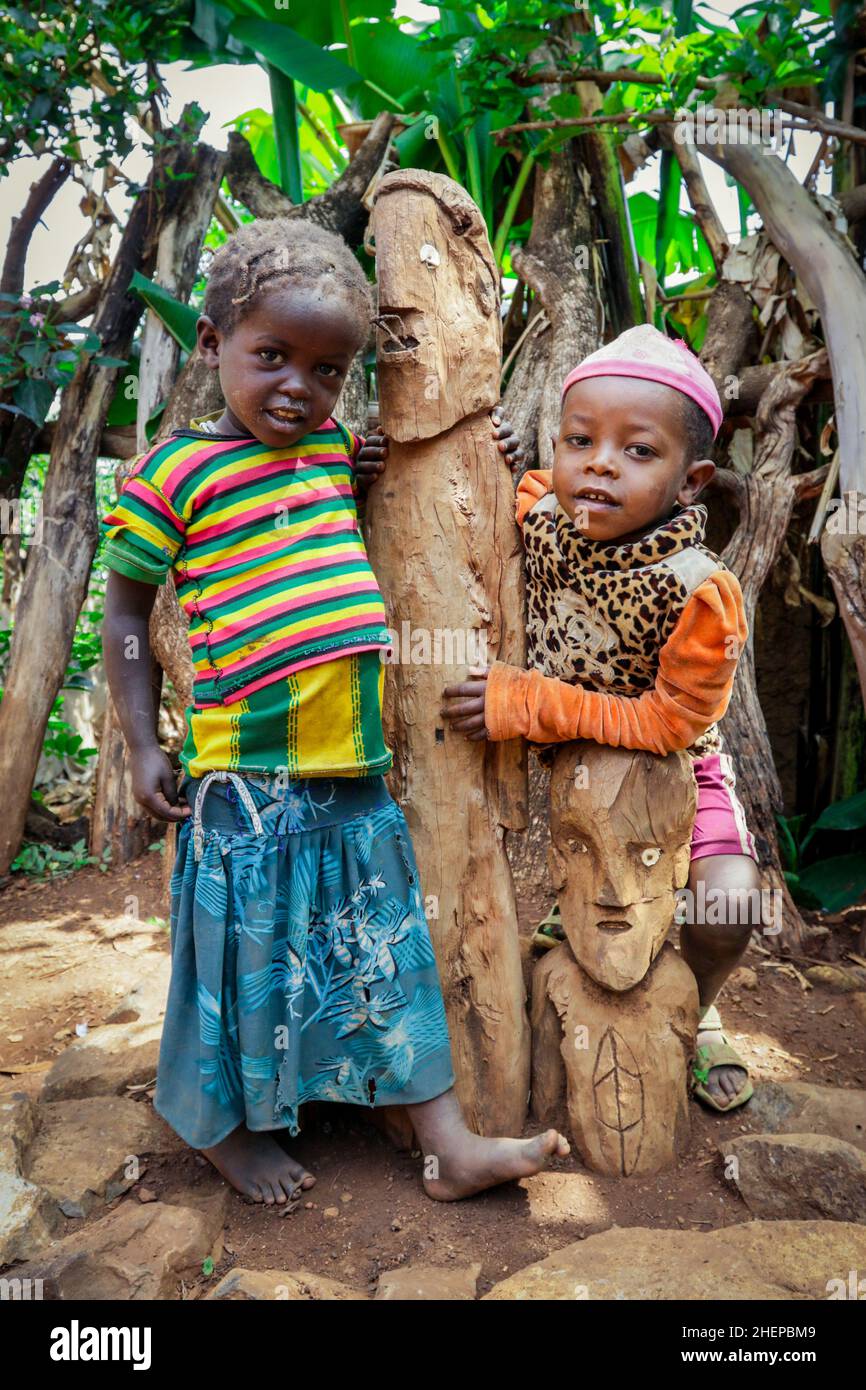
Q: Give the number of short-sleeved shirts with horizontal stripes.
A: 1